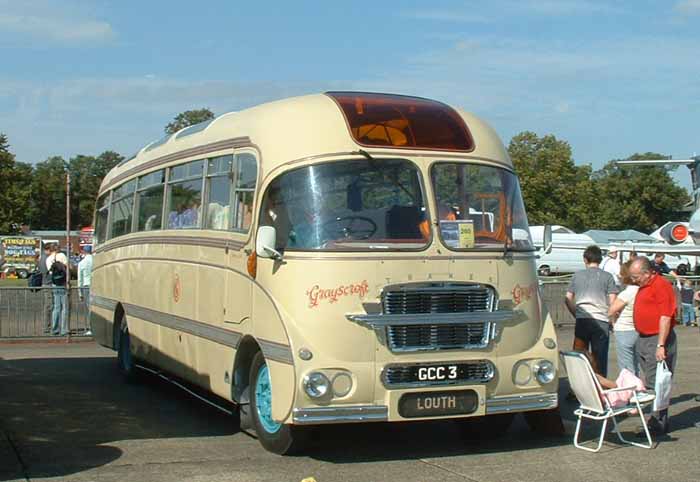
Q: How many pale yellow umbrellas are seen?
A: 0